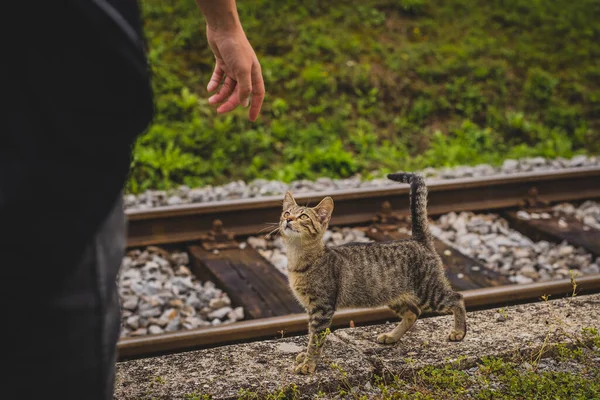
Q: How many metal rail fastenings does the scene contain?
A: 3